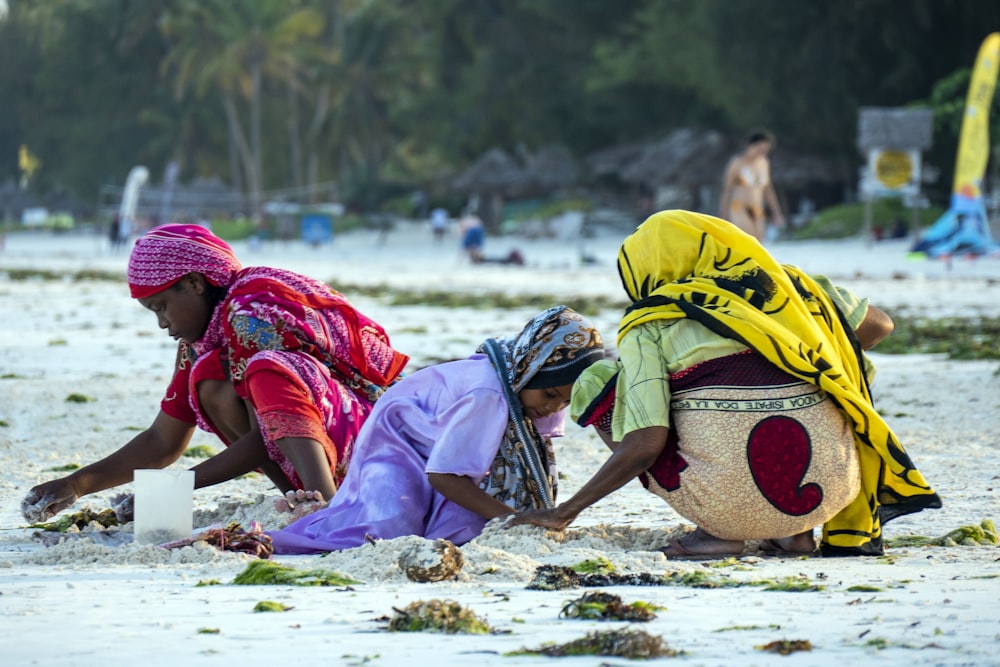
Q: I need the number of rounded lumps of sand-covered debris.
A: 1